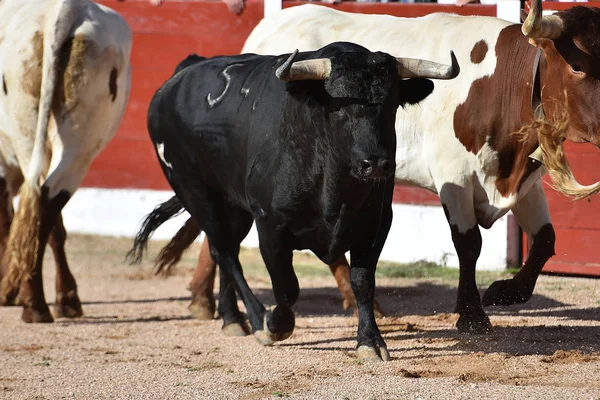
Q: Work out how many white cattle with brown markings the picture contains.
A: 2